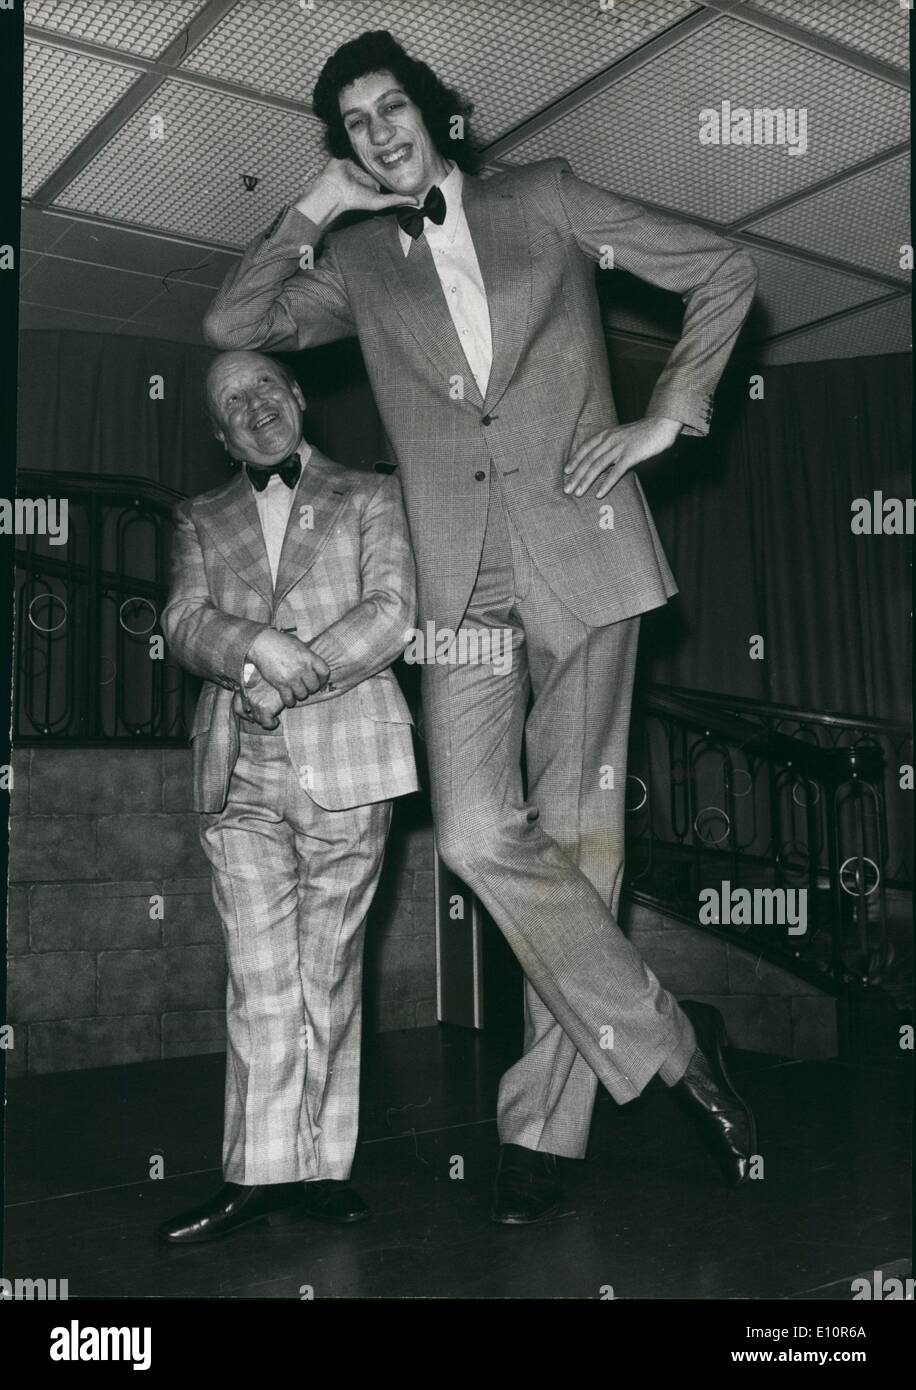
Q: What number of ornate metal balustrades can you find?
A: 2